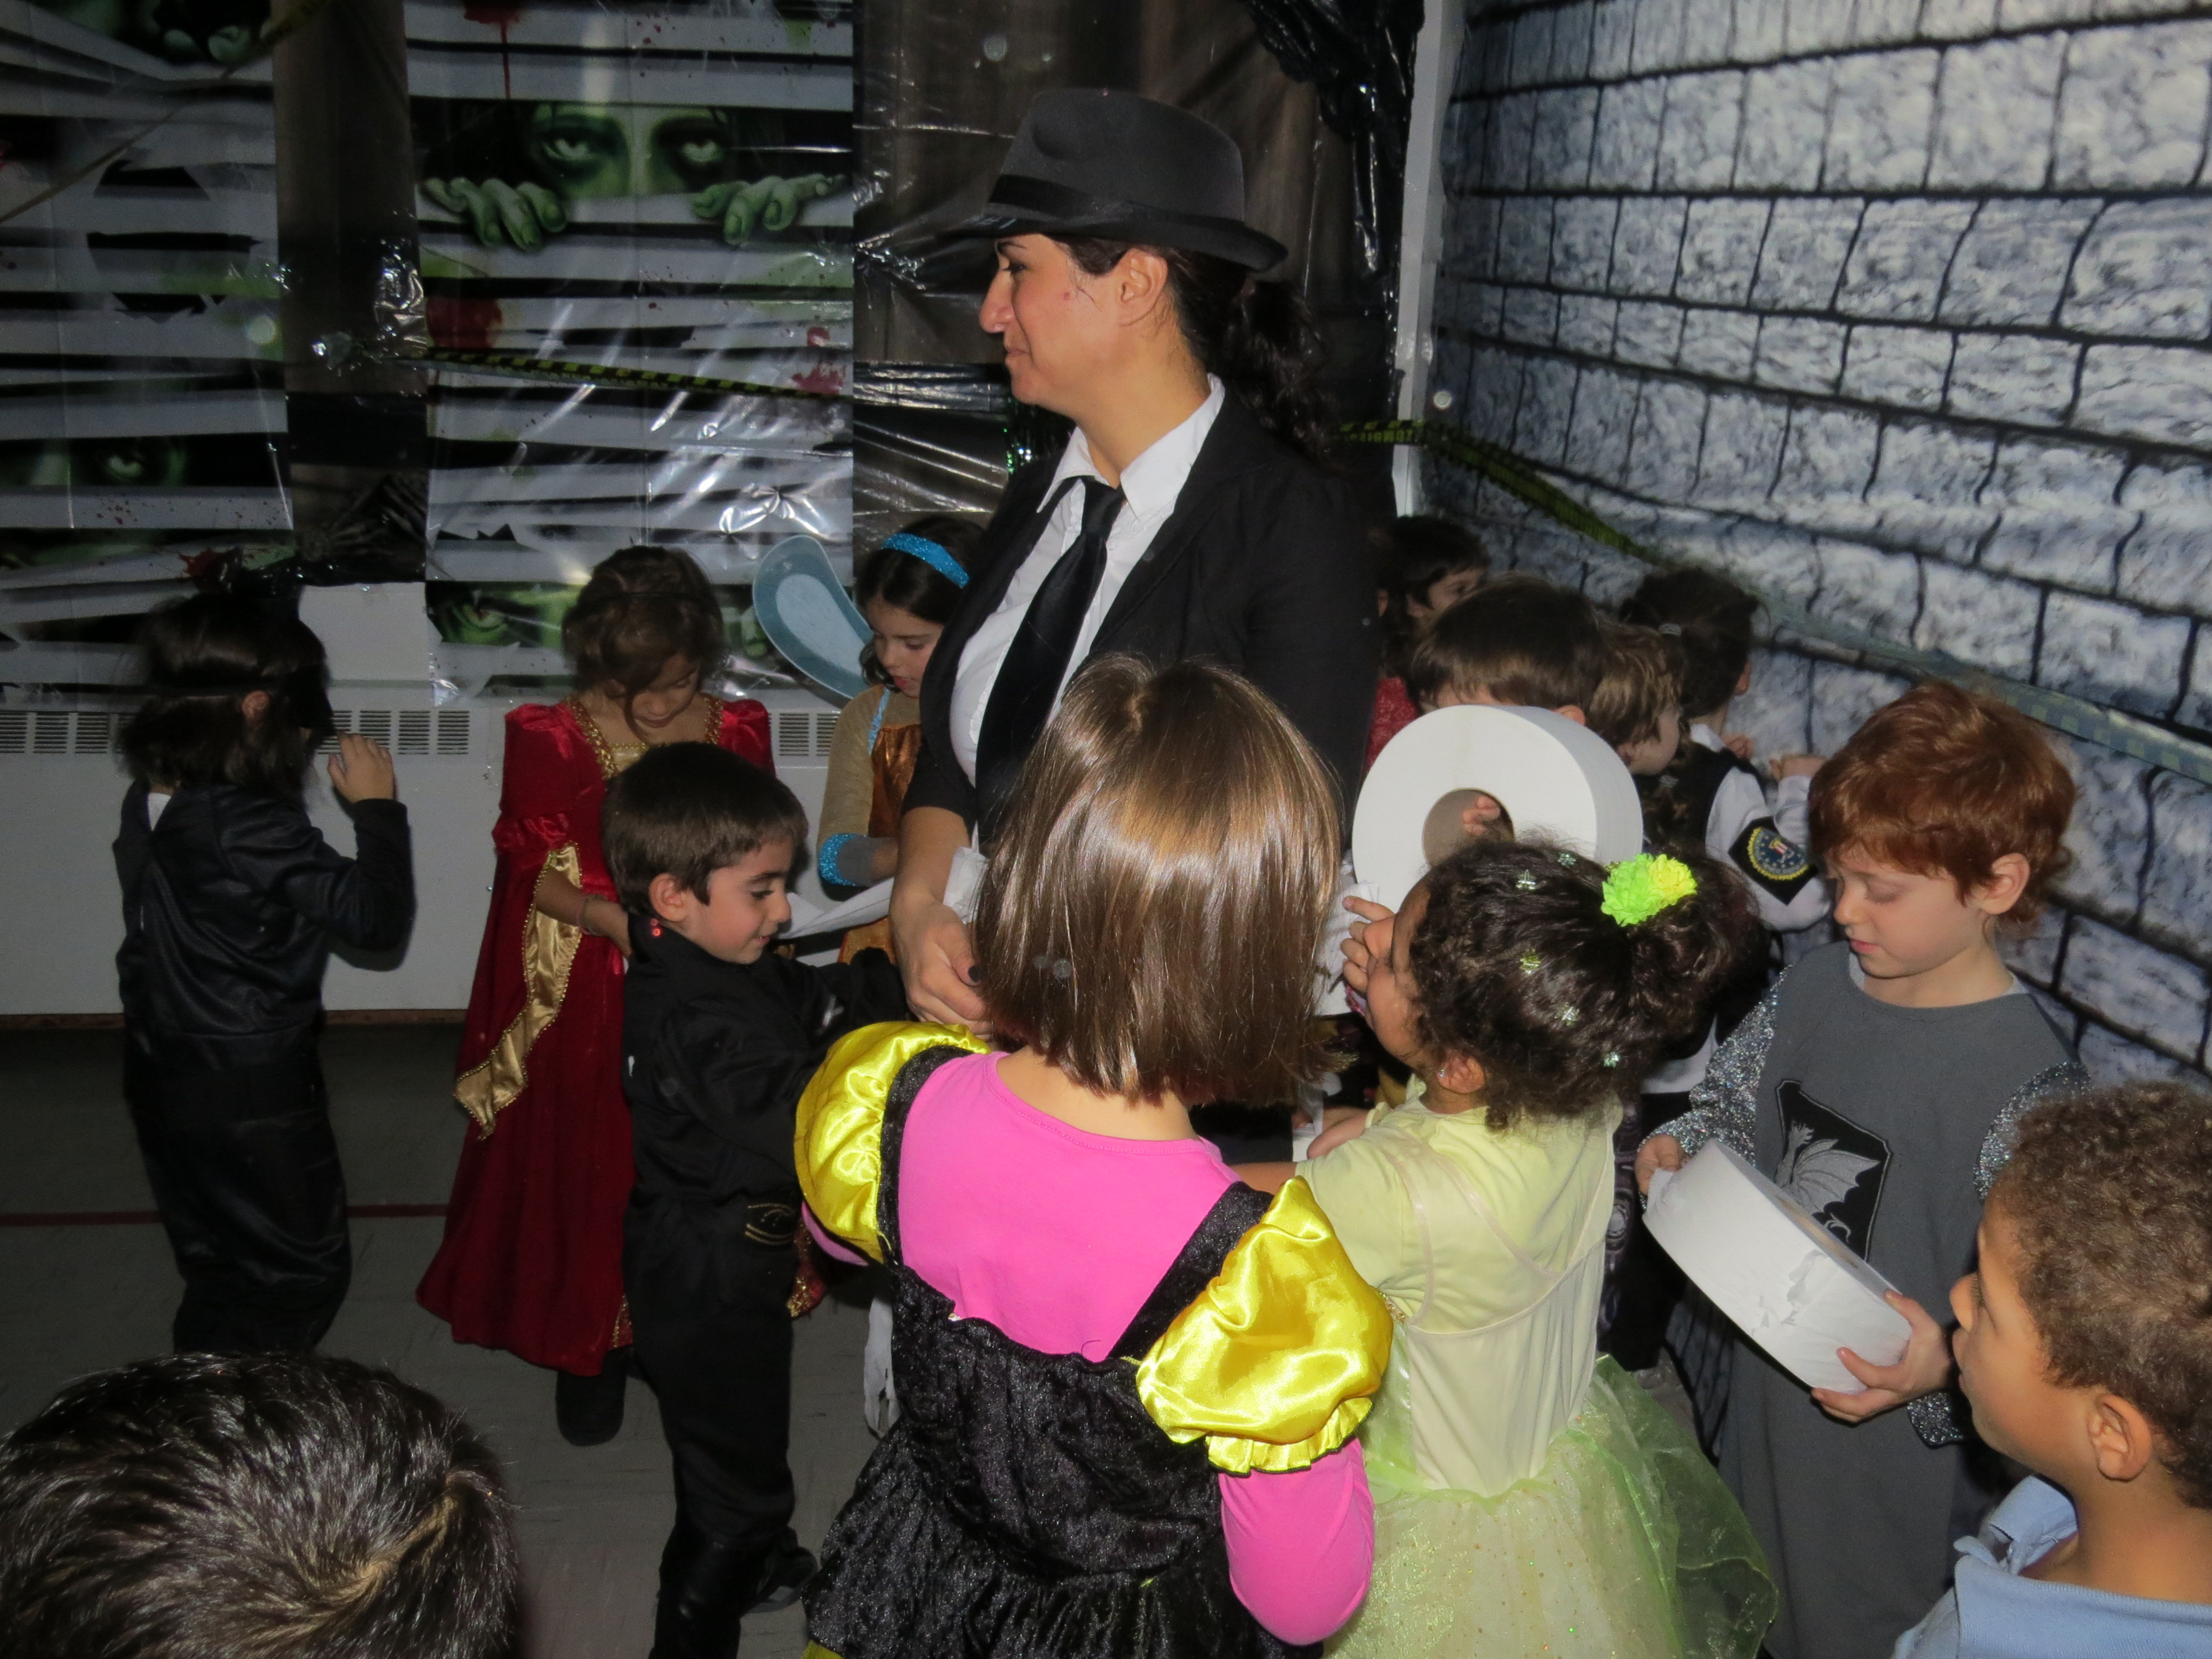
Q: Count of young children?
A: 13